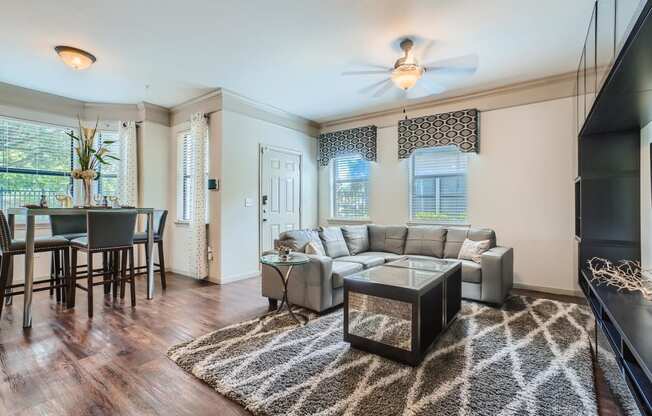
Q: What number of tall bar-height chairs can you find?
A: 4